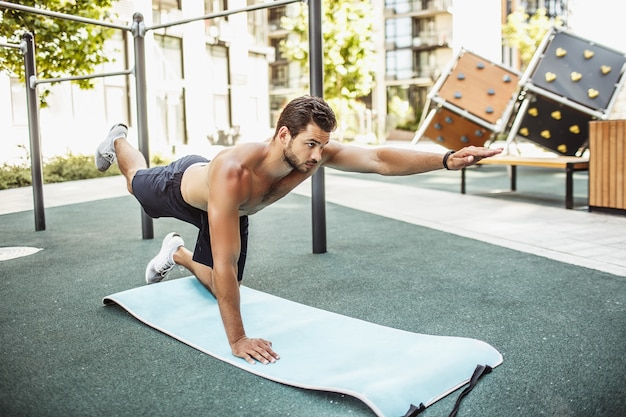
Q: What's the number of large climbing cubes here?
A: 2